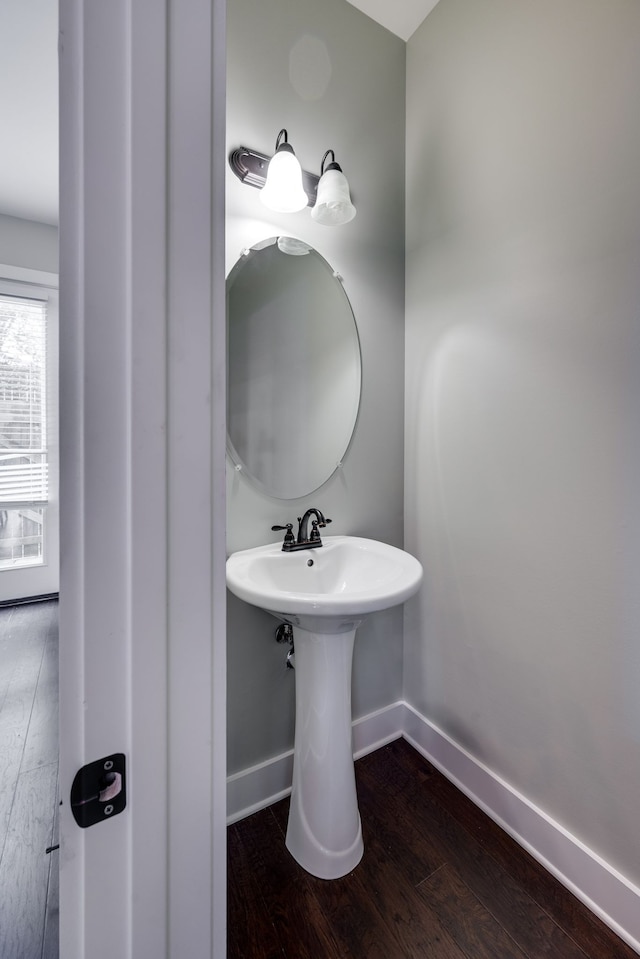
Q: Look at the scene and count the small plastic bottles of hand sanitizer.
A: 0